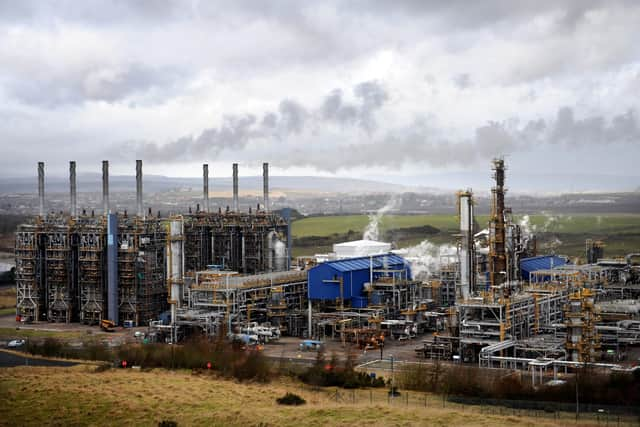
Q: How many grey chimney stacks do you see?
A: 7